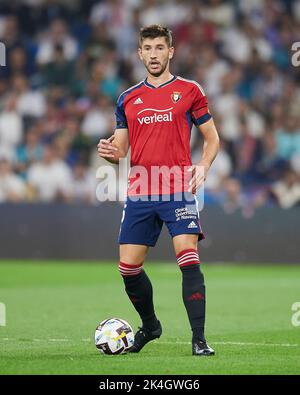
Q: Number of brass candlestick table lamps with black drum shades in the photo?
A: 0